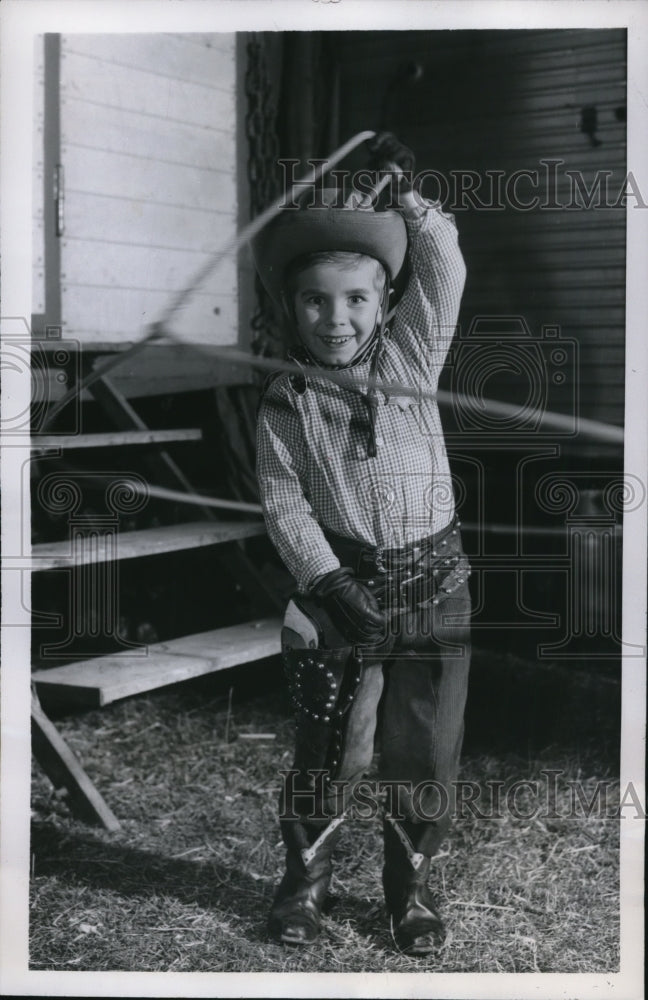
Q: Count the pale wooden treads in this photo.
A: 3